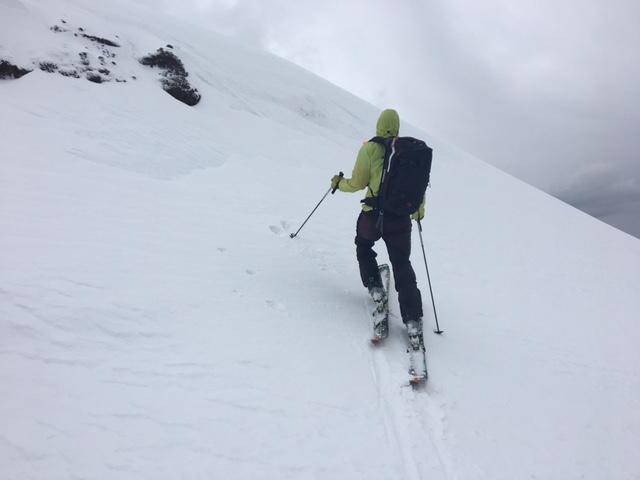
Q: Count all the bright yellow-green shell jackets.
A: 1